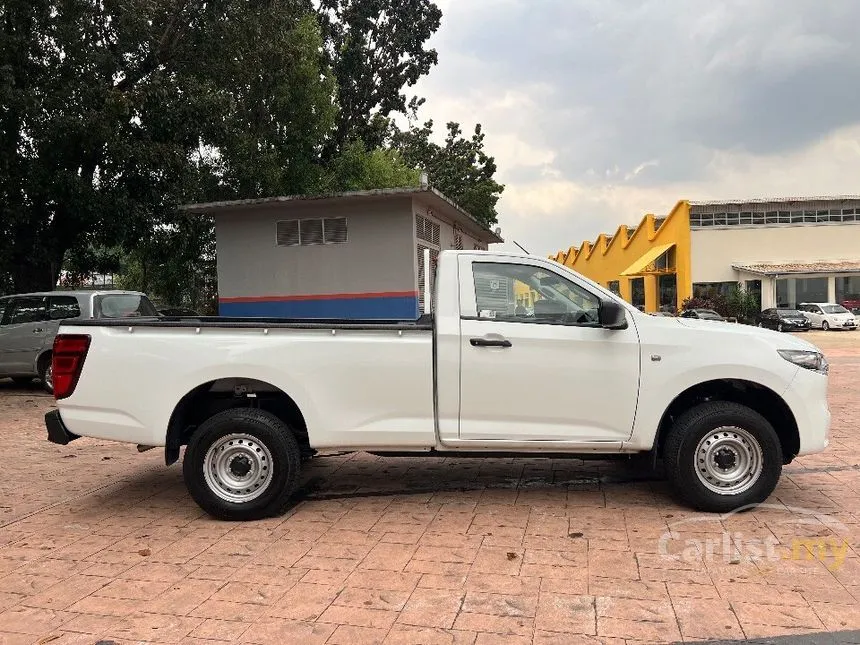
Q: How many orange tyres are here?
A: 0